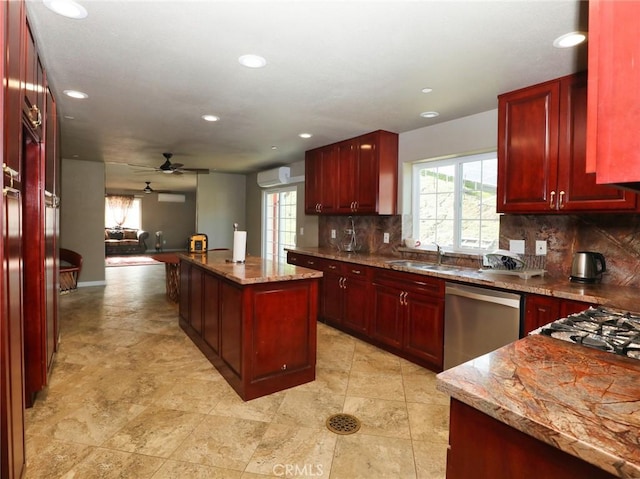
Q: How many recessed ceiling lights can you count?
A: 7